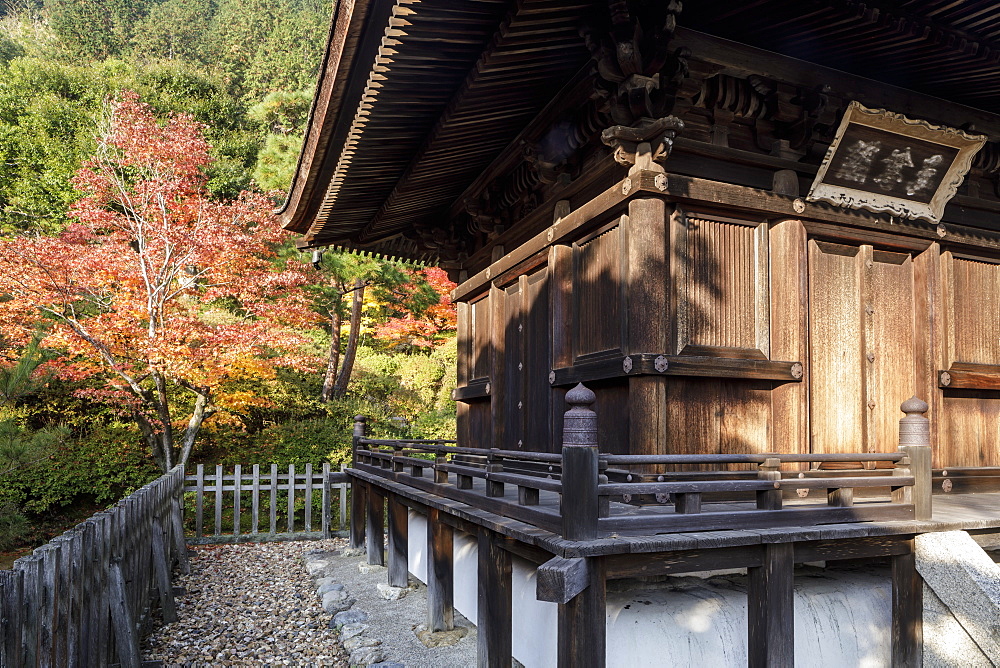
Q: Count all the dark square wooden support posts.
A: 8